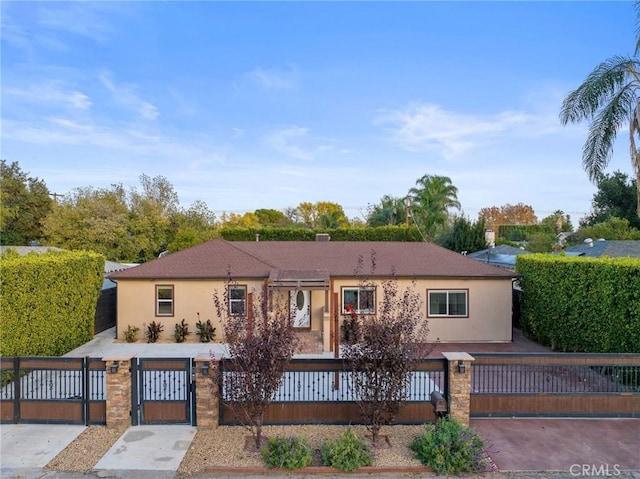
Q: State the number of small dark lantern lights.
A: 3